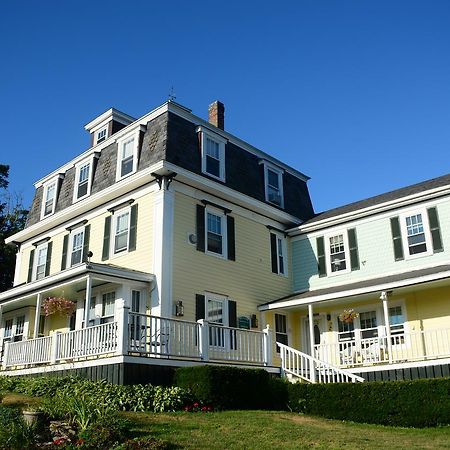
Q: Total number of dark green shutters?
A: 15